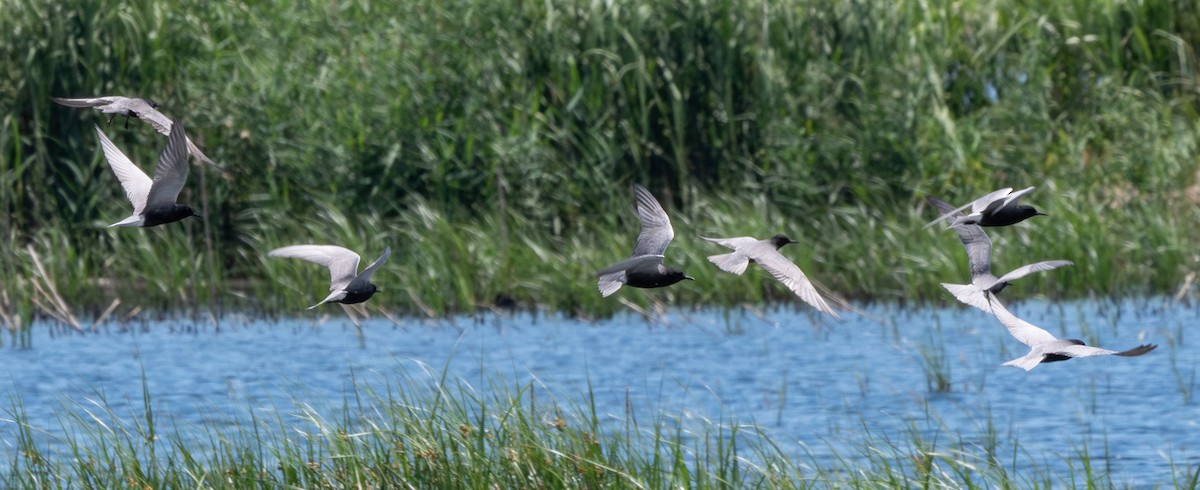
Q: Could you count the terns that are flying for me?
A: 8